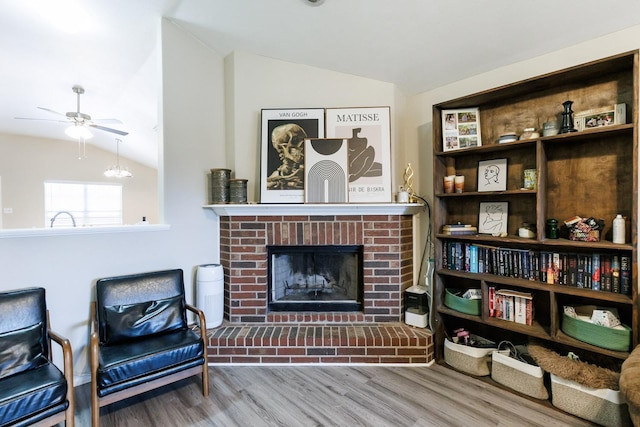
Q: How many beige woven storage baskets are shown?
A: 3